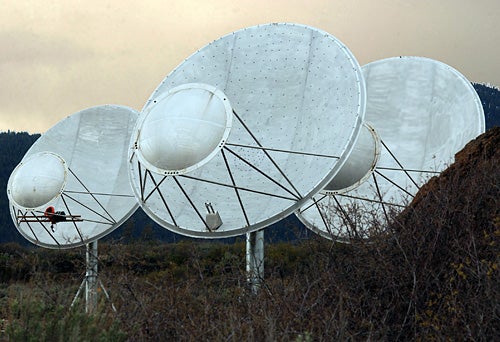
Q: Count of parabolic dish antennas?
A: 3